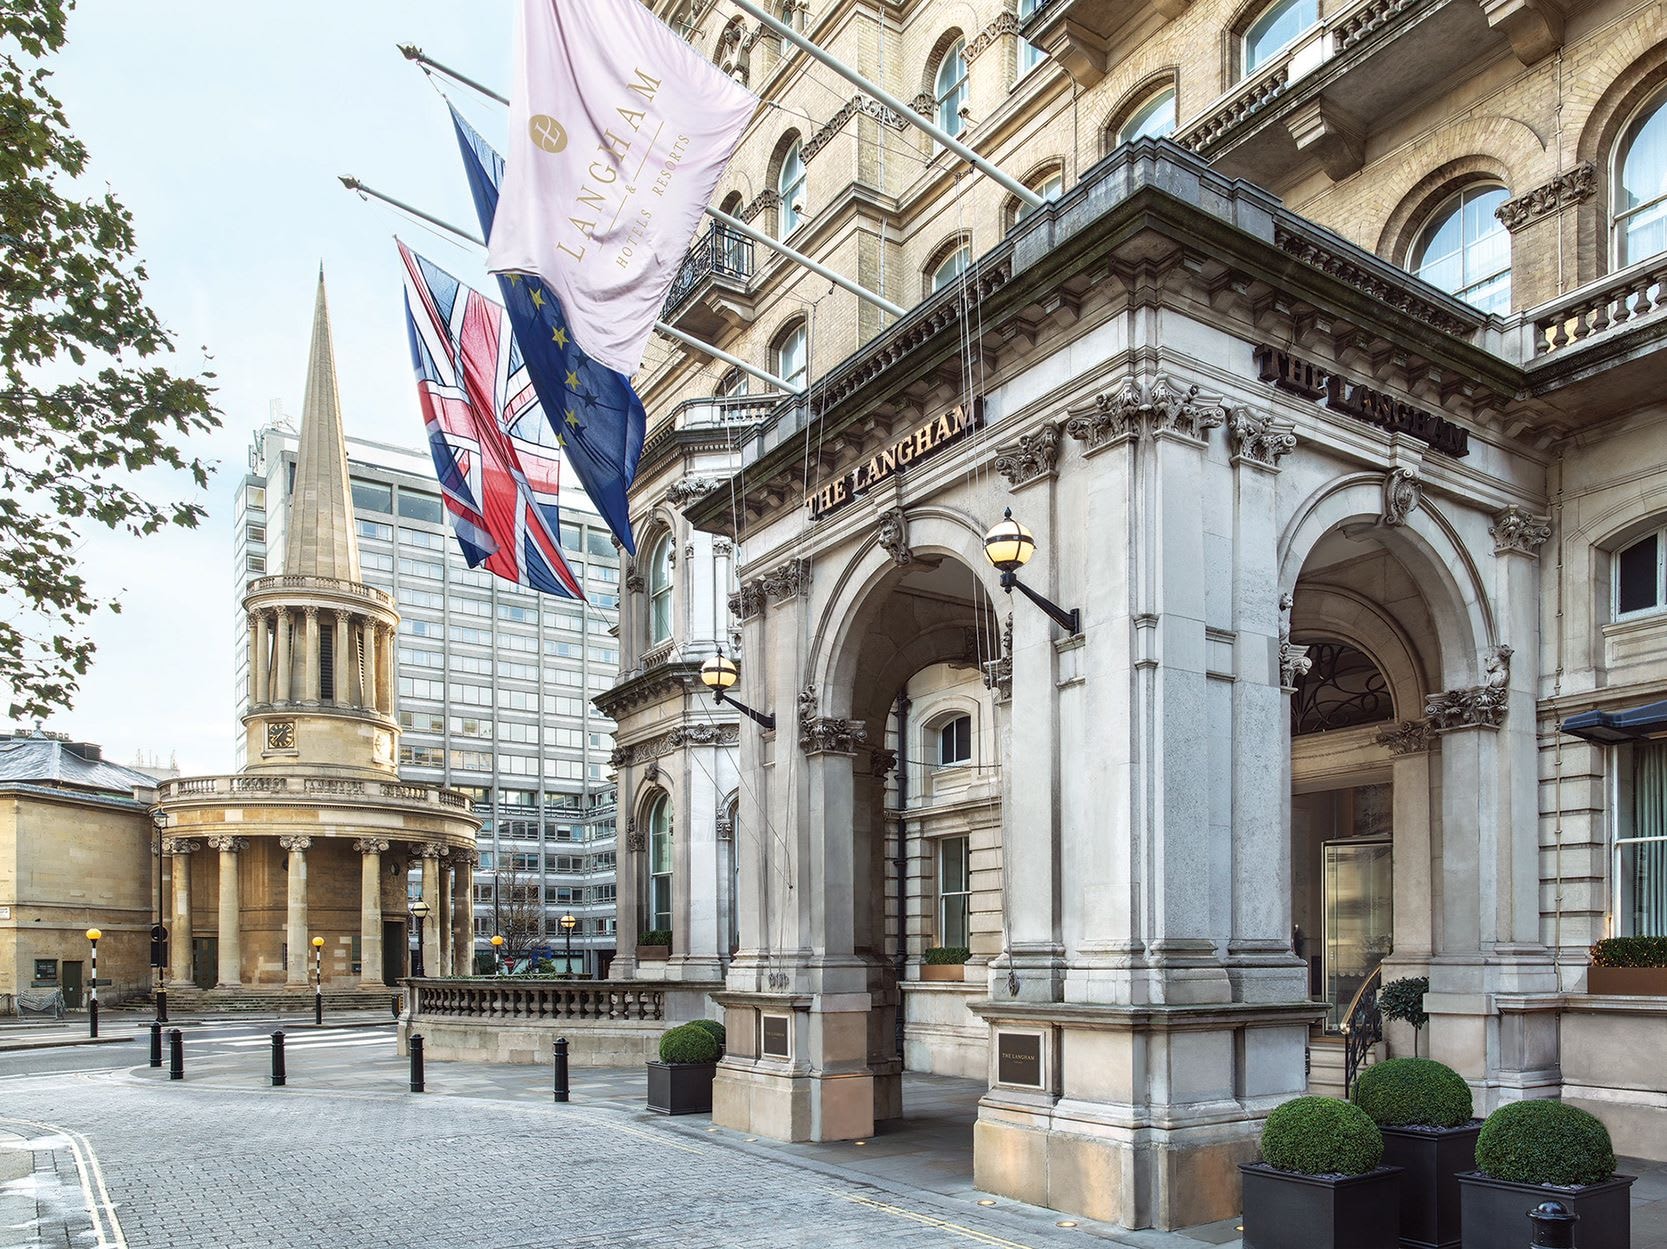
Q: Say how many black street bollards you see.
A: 6